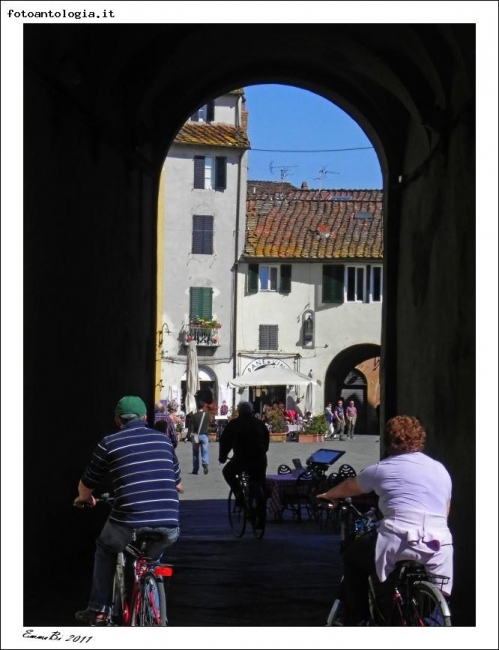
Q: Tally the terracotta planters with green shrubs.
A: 2